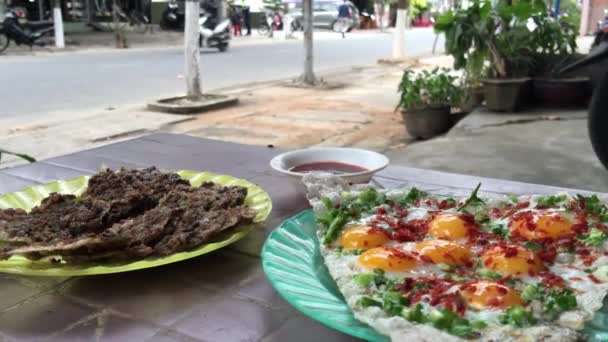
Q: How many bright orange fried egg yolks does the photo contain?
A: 7